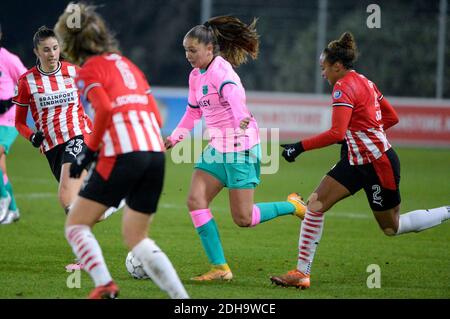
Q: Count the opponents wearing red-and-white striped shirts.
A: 3